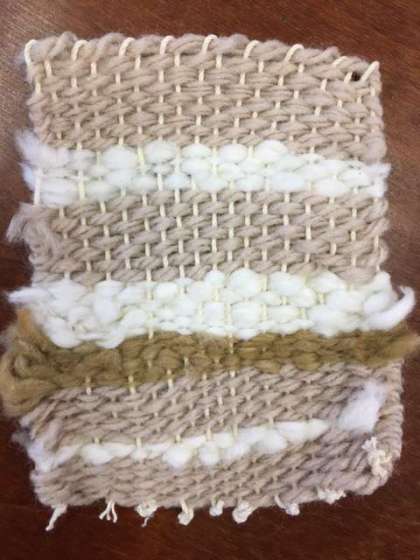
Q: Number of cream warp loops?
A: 9